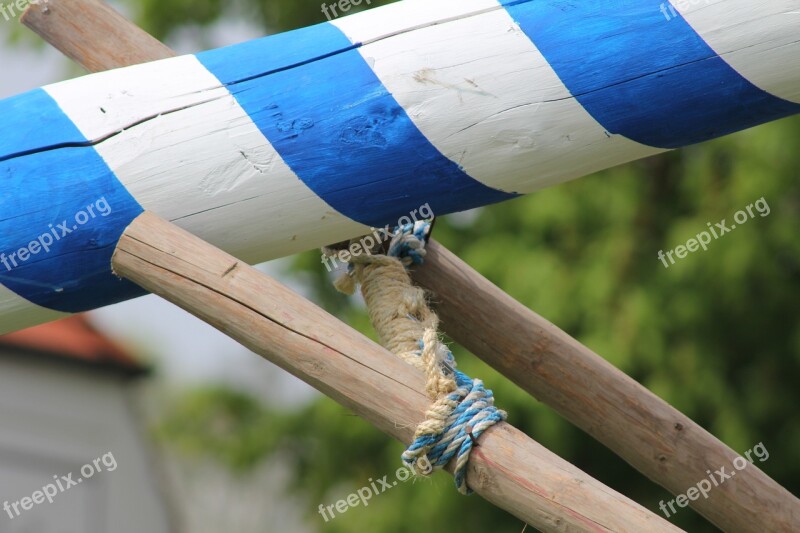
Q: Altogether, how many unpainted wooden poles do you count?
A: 2